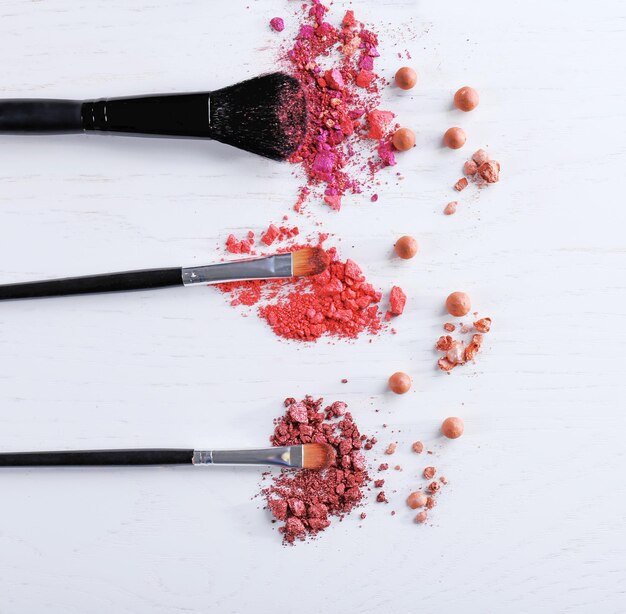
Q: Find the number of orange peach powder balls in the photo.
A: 8